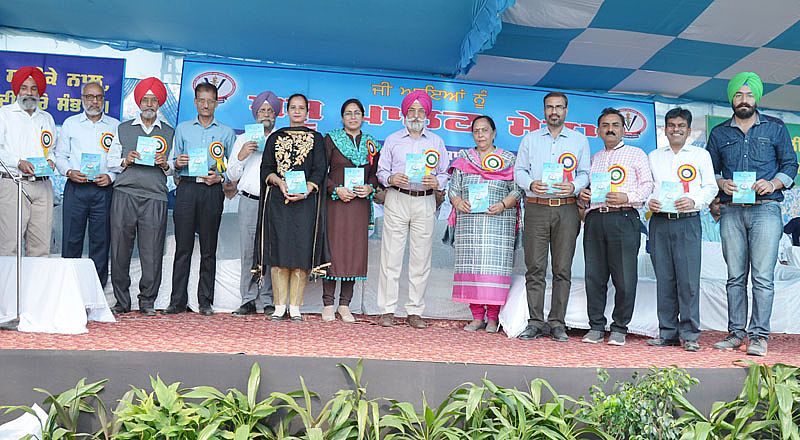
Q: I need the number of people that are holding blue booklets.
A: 13